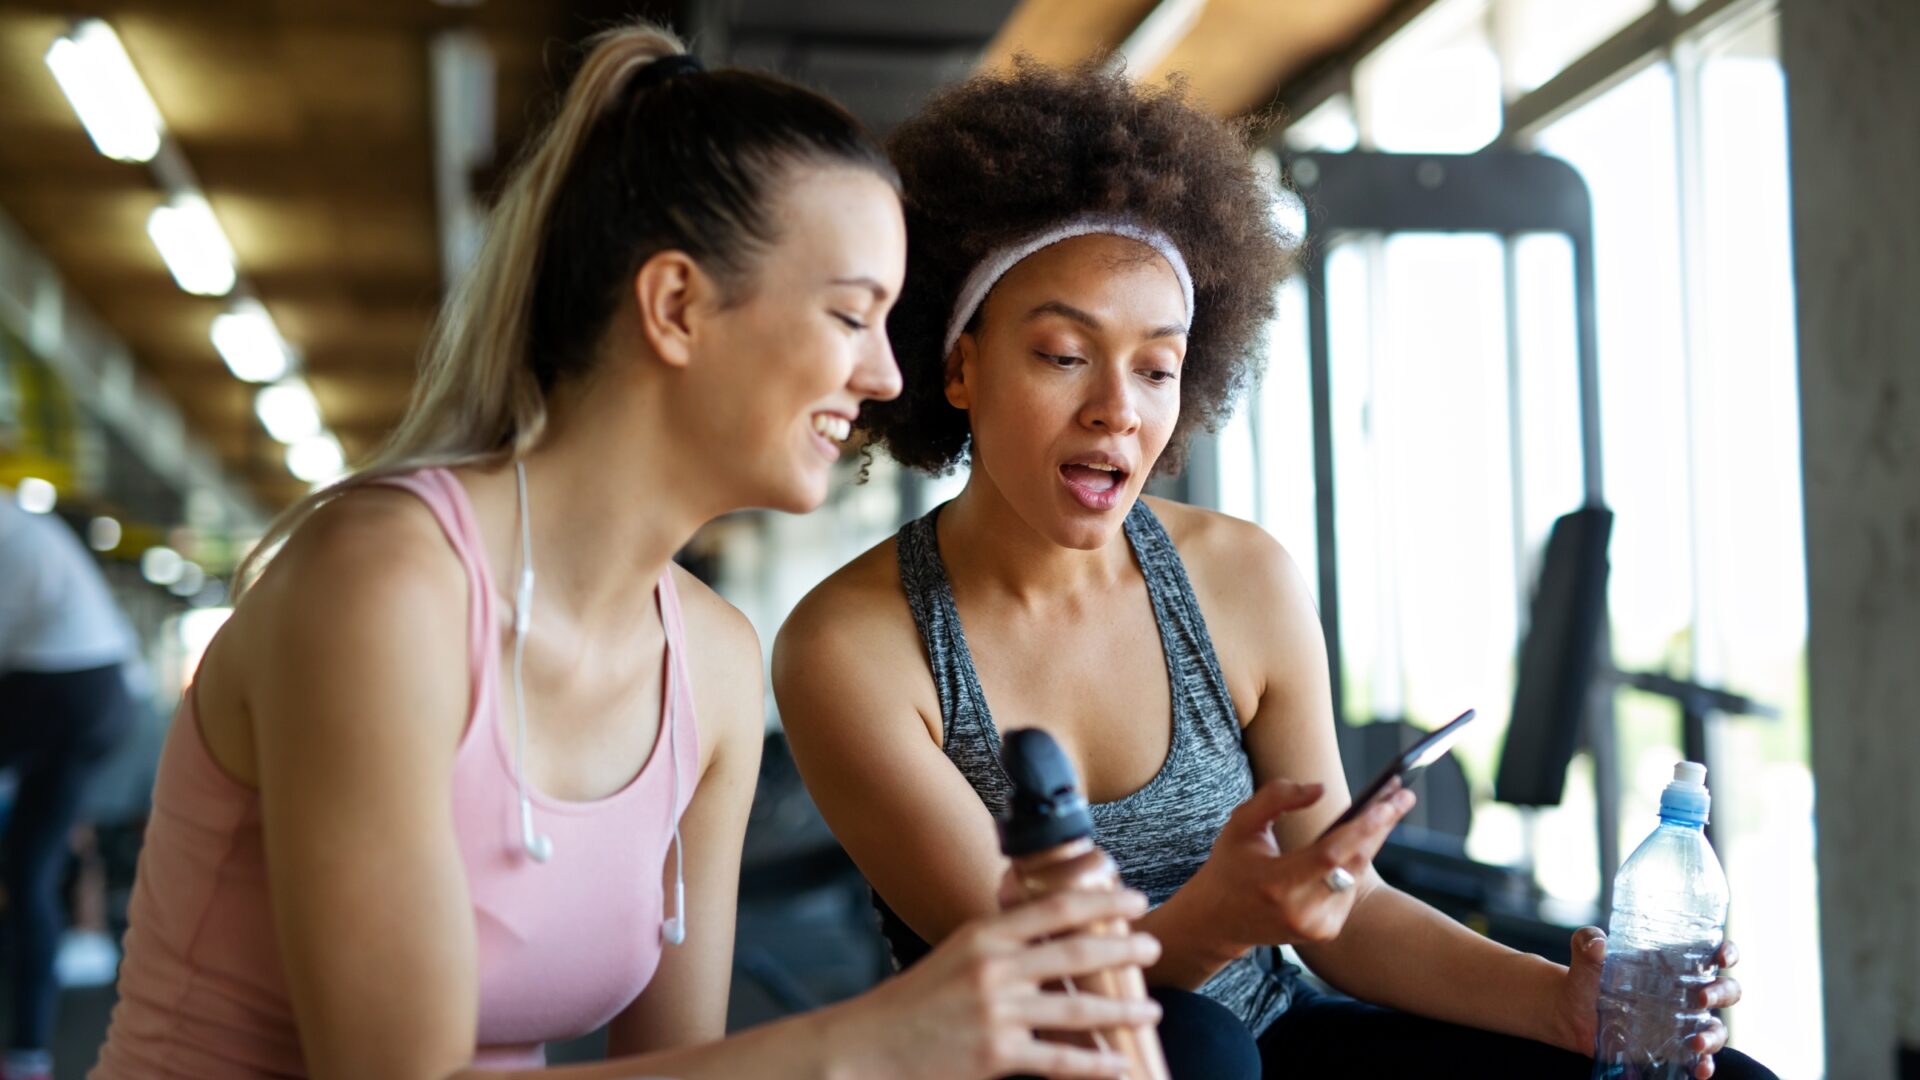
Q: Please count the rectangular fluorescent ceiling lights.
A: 5